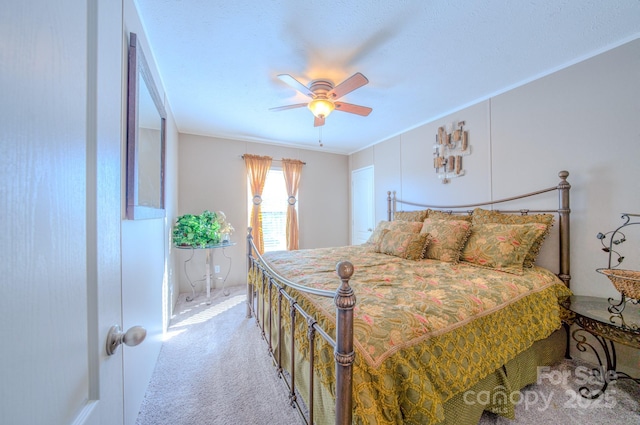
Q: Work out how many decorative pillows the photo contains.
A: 7